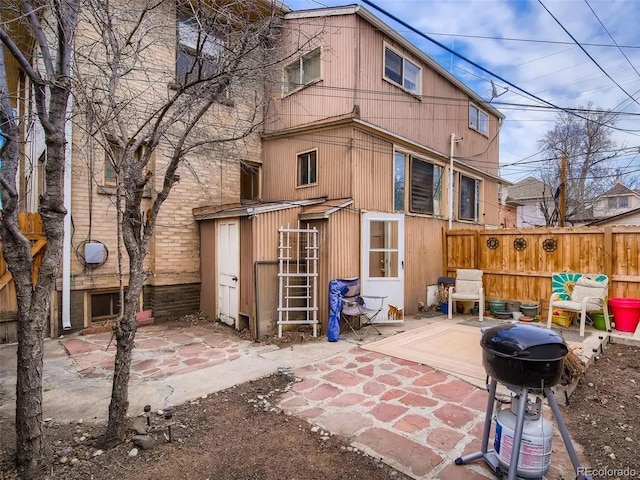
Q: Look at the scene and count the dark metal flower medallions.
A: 3